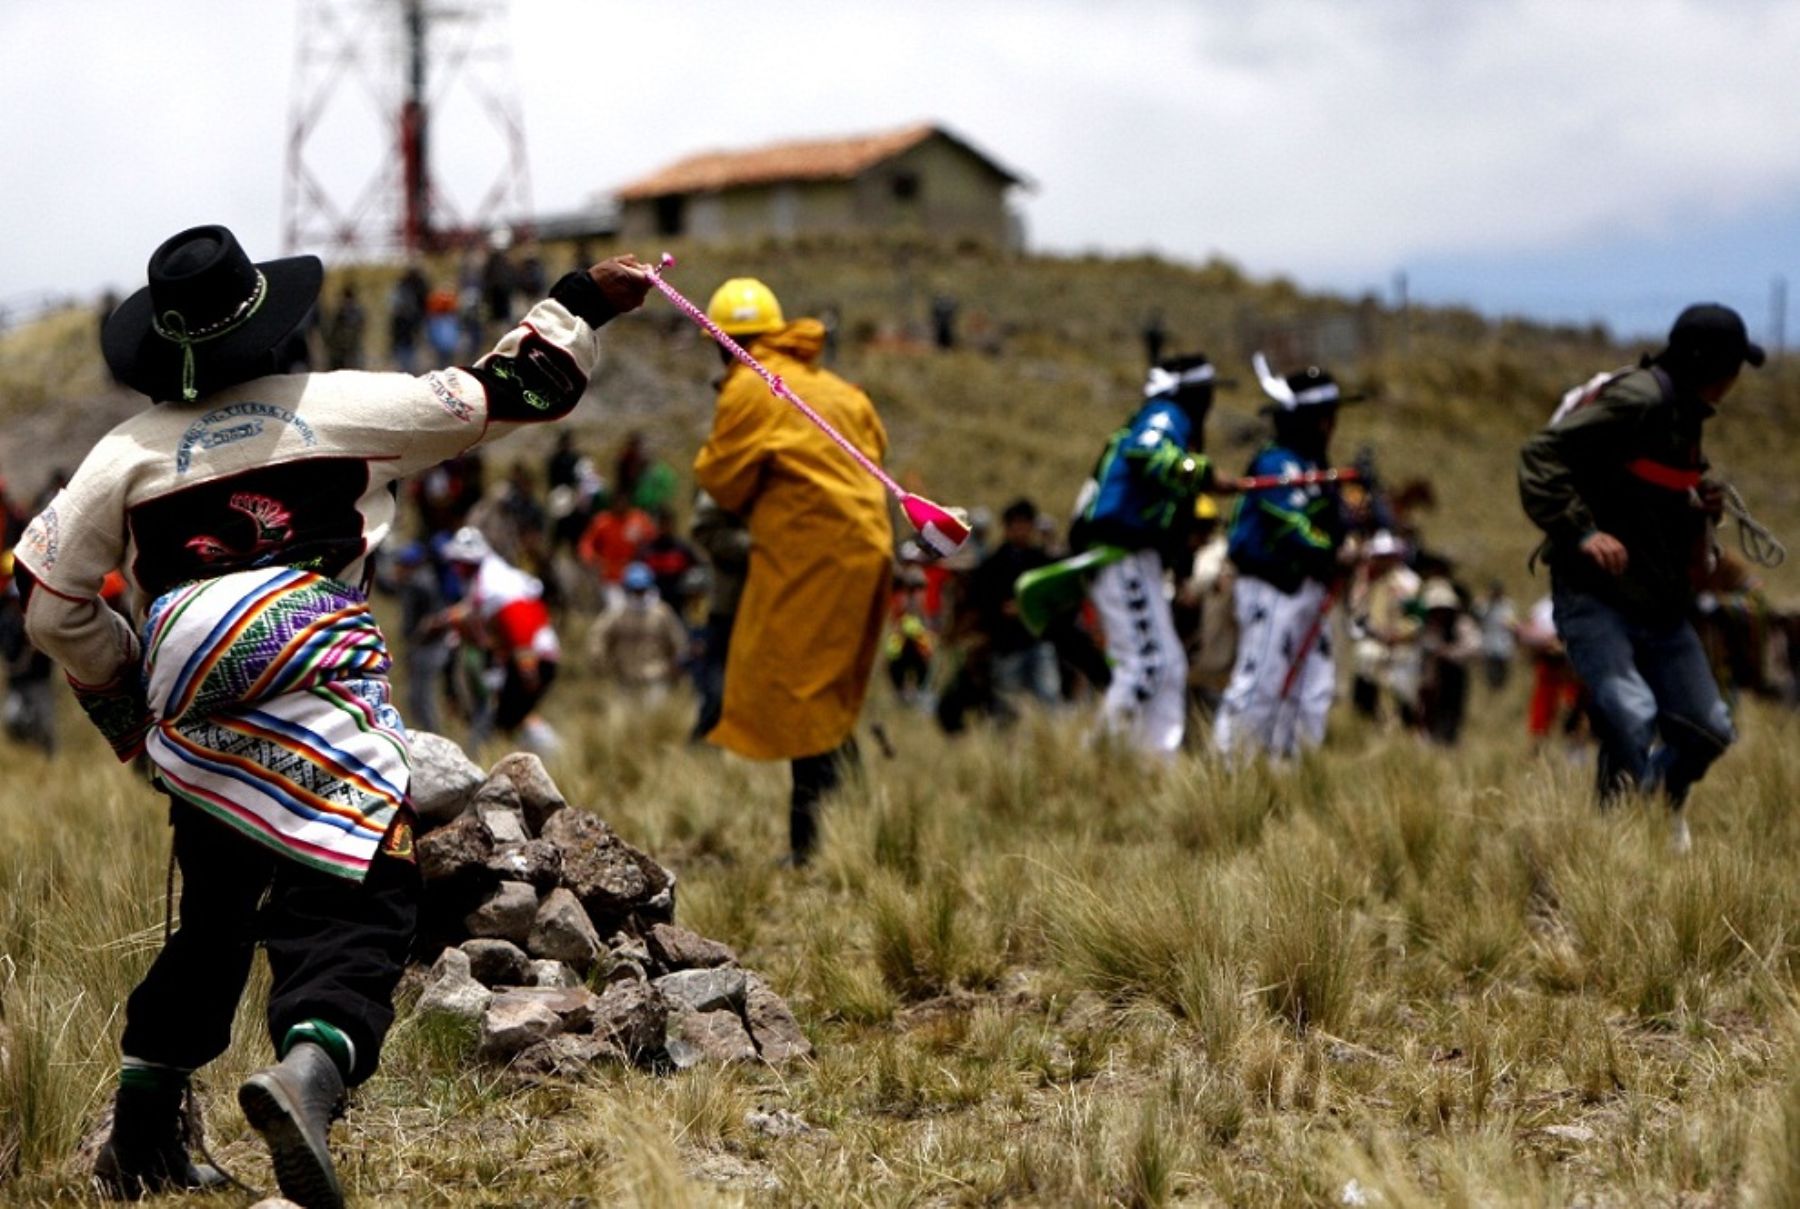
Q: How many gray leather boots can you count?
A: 2